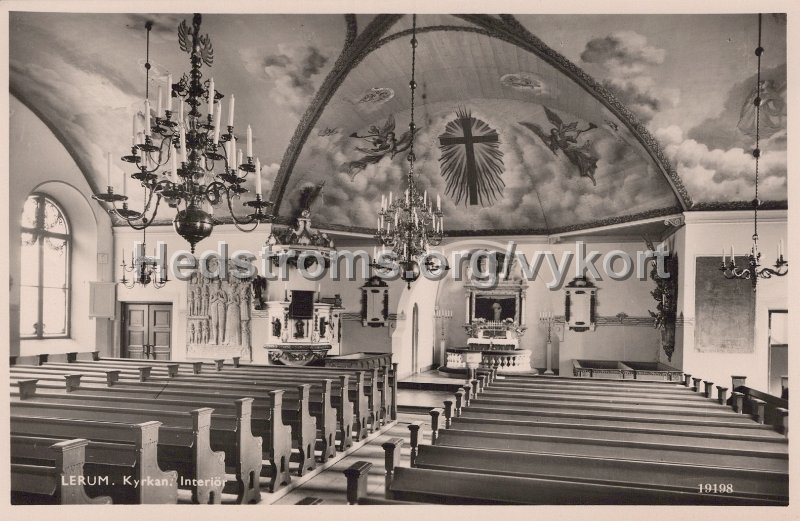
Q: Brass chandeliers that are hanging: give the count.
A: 4